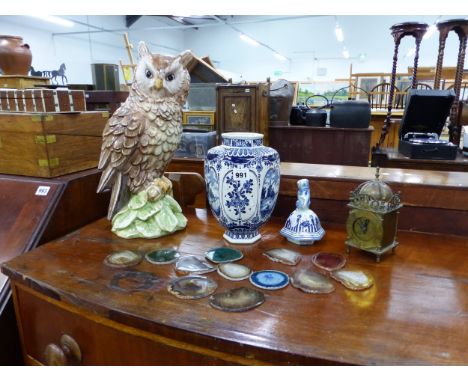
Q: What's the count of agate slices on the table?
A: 12